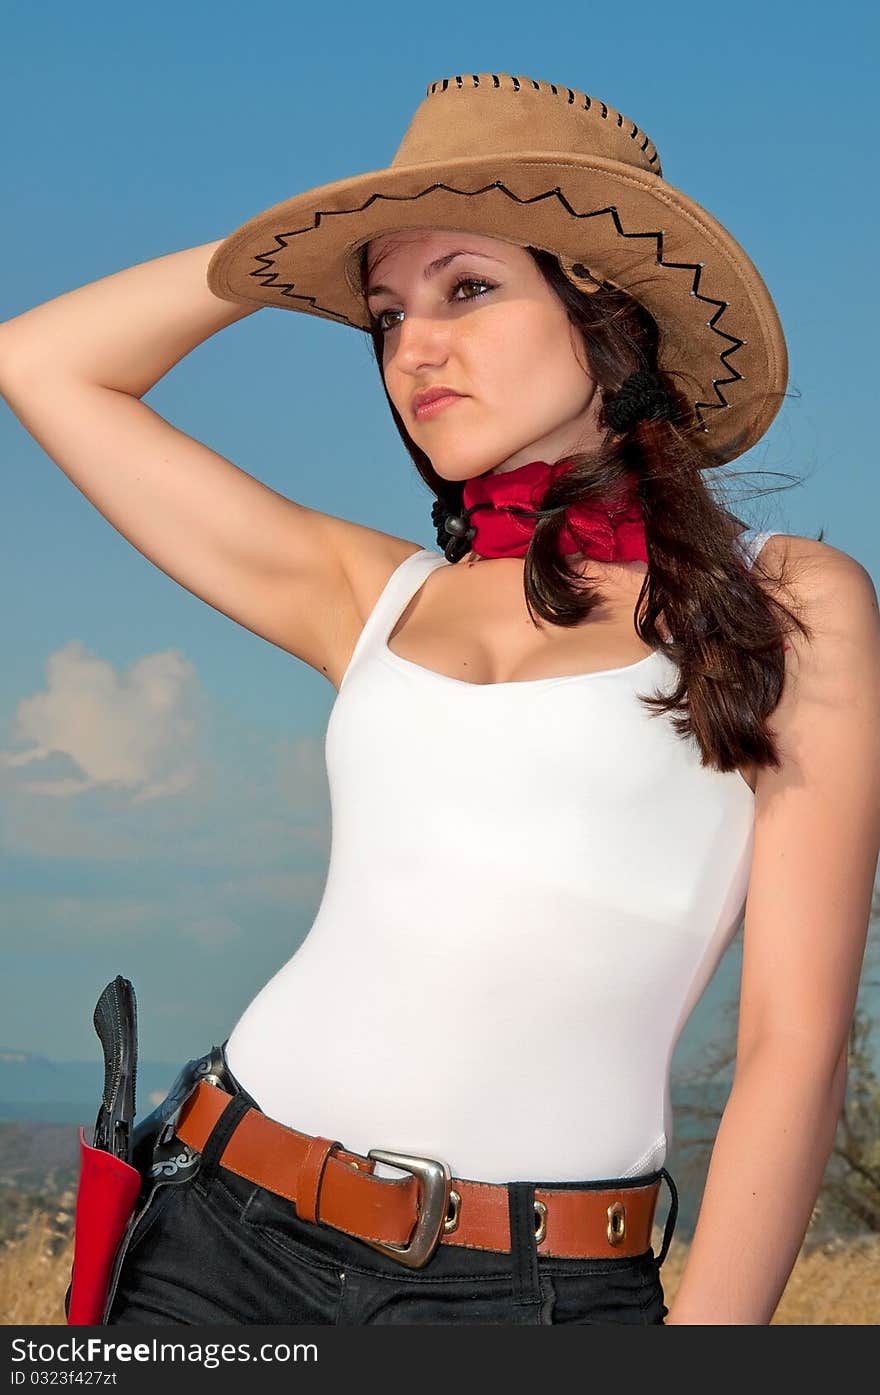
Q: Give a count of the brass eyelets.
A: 3